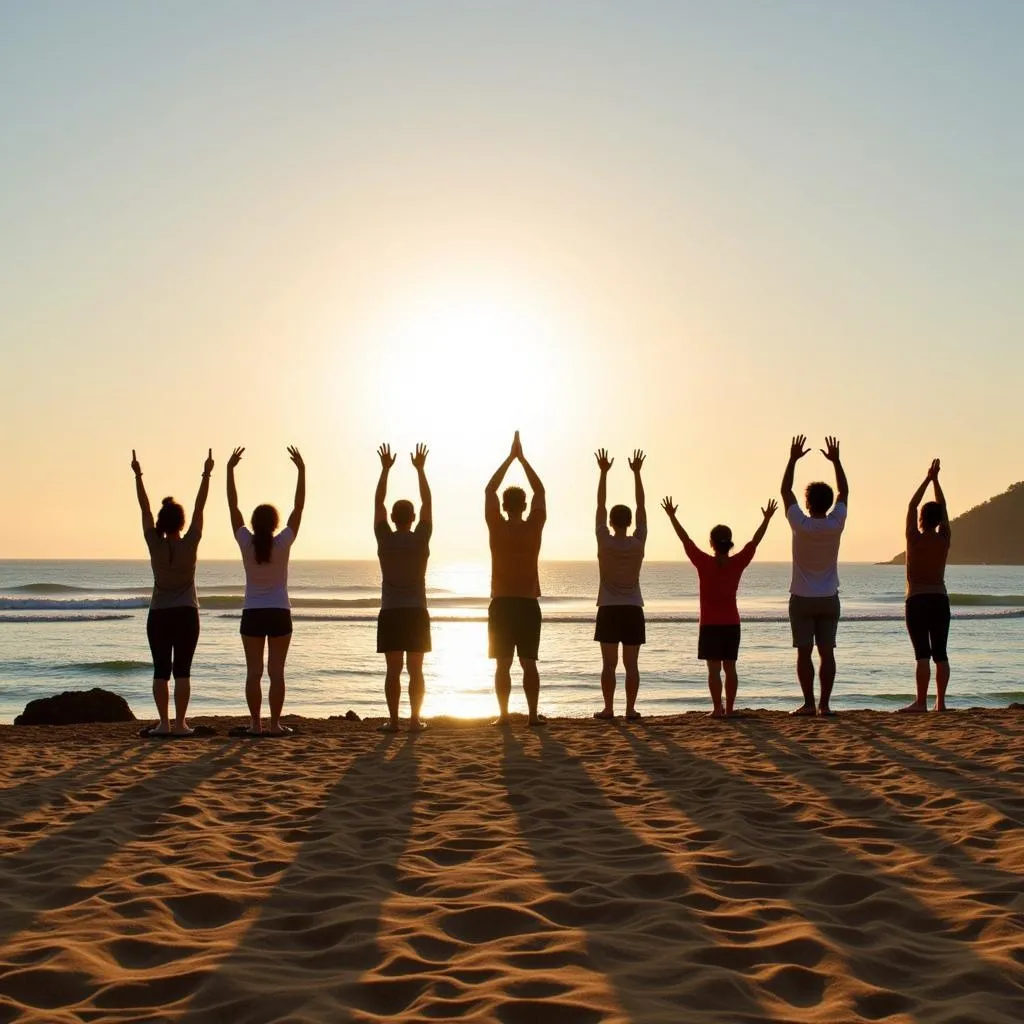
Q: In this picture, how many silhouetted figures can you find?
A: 8